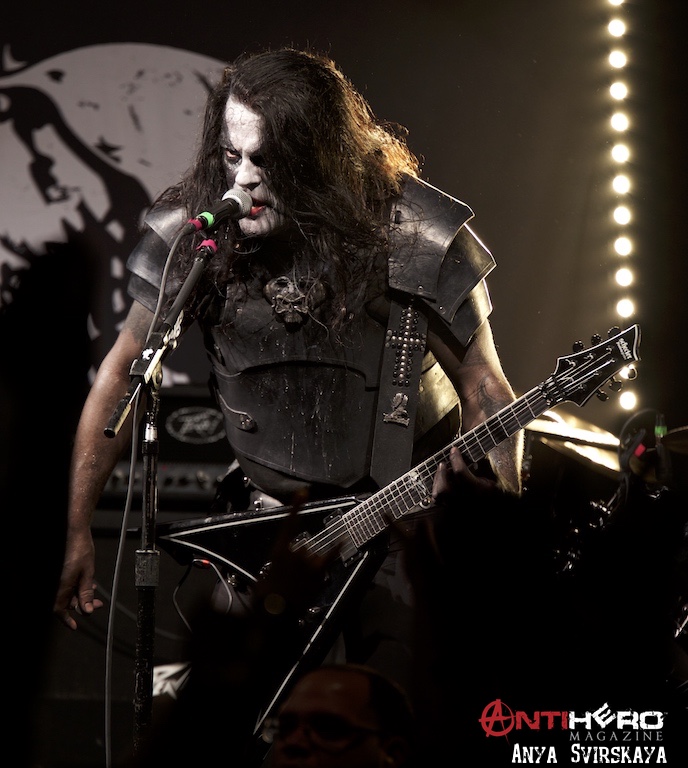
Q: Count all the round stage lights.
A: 13